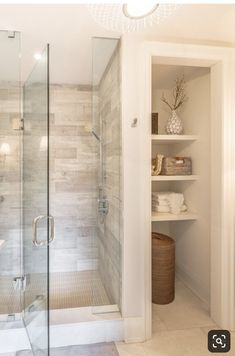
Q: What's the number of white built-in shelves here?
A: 3